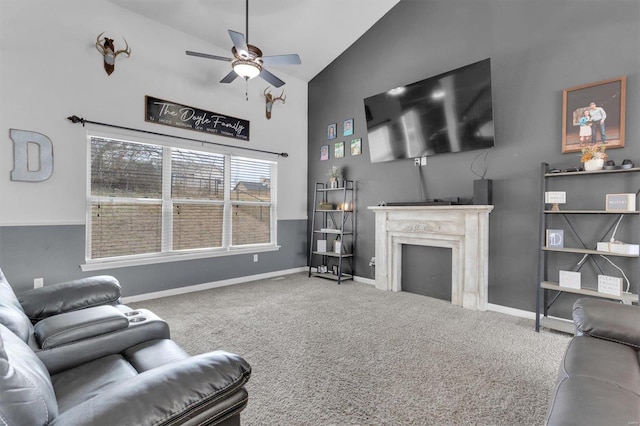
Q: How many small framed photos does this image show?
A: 5